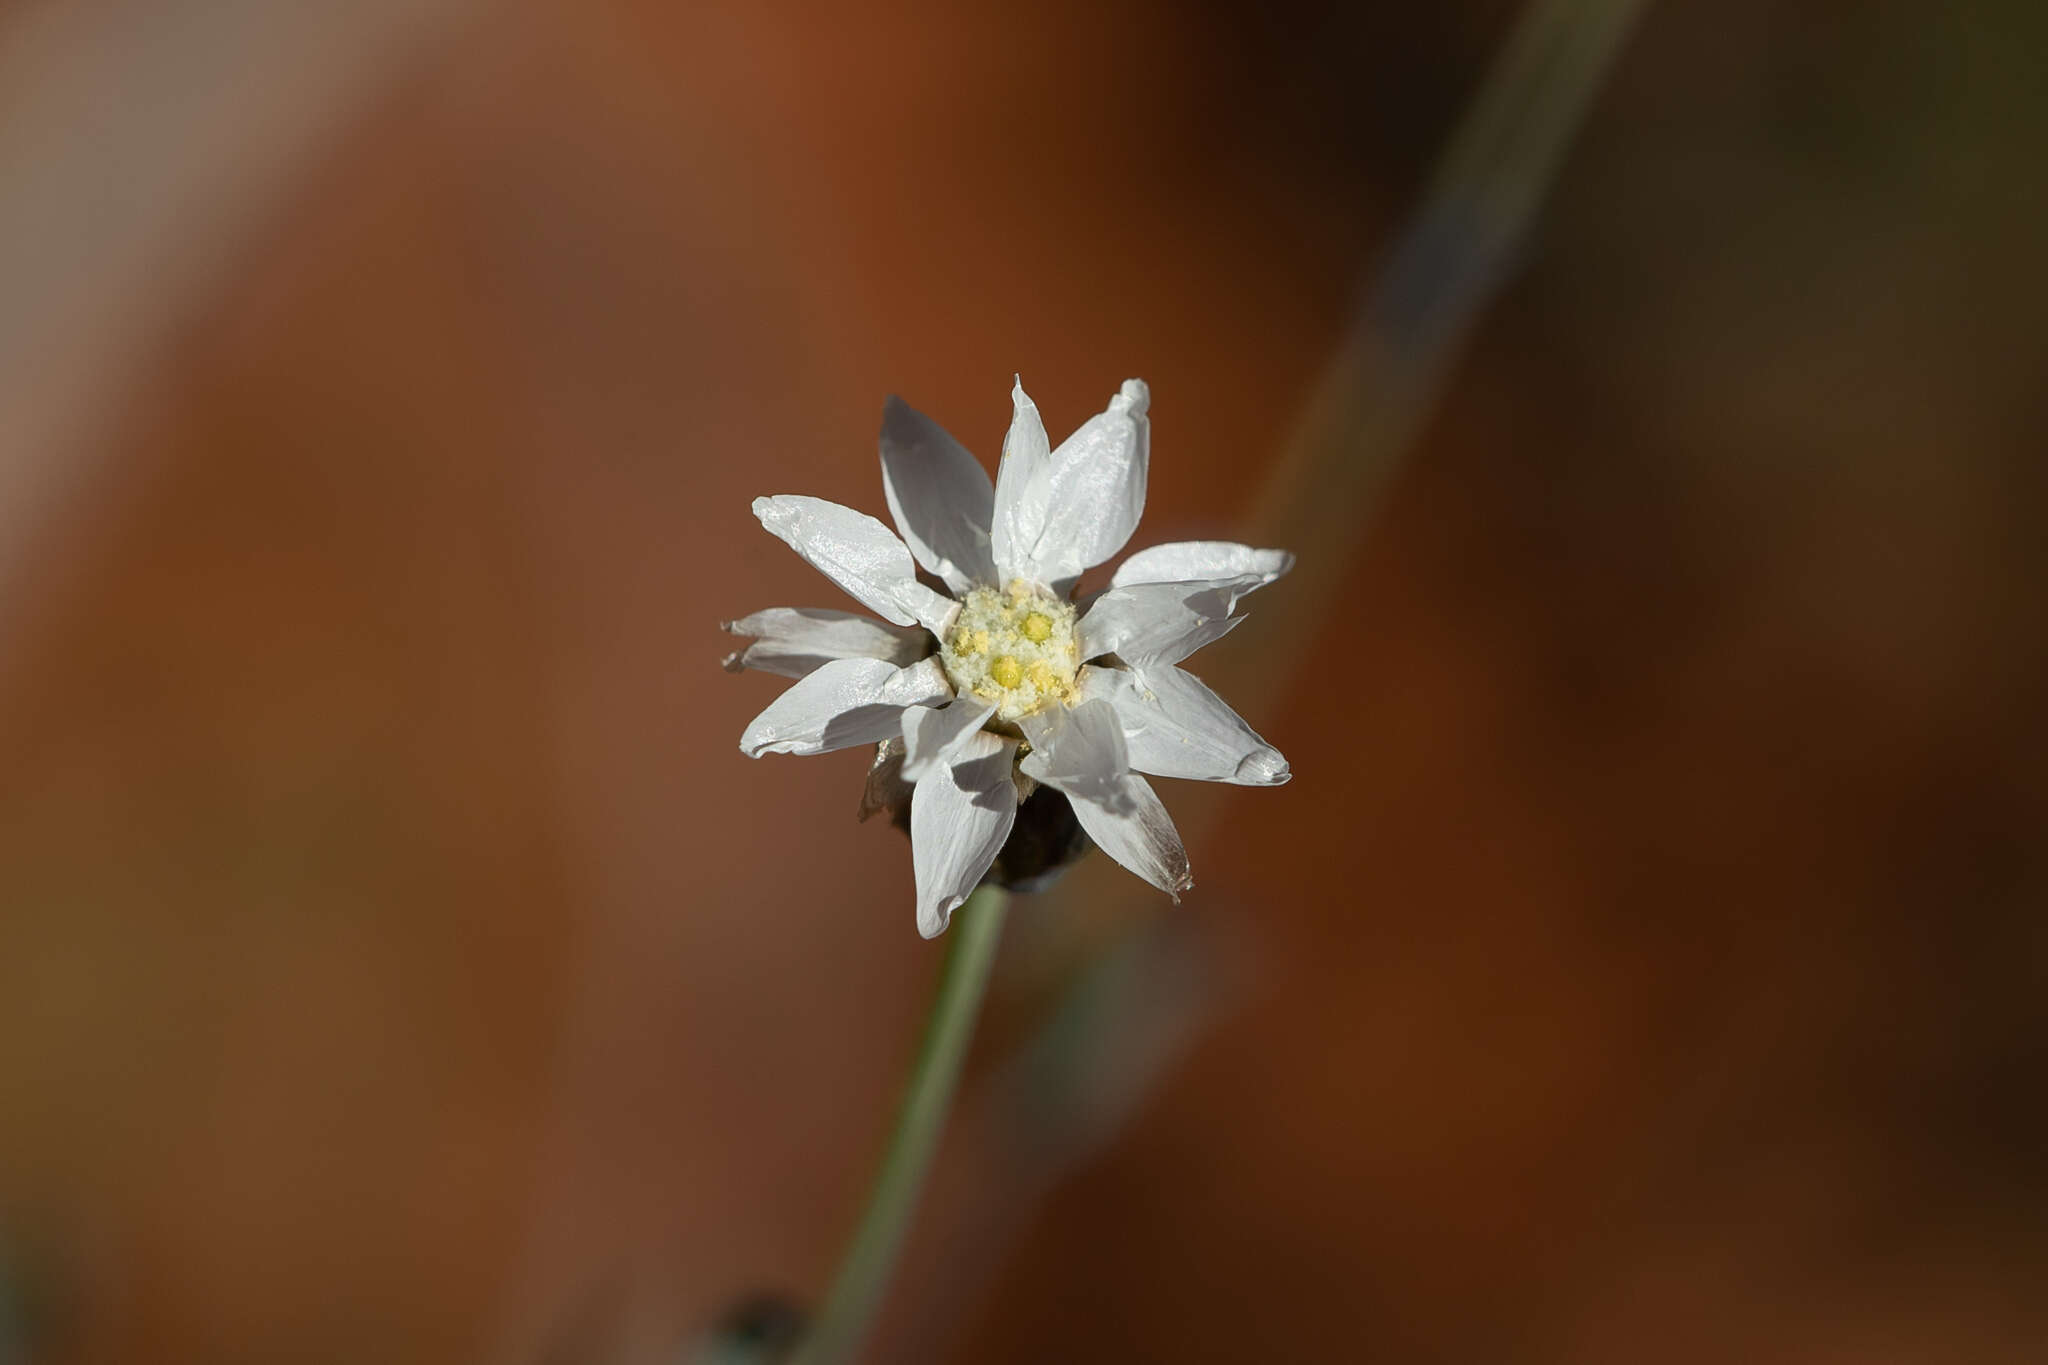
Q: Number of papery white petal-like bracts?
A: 13